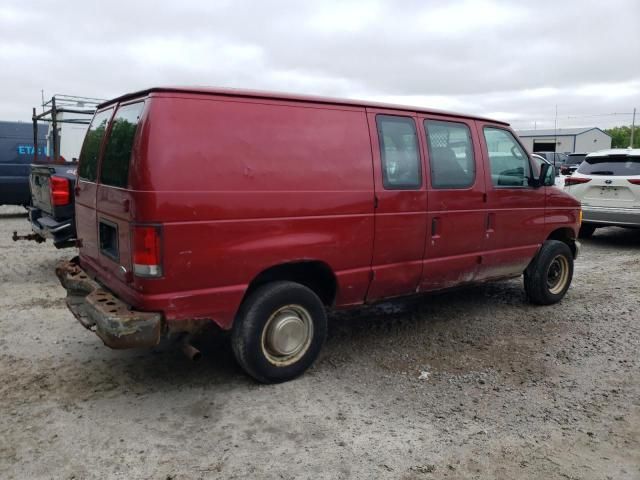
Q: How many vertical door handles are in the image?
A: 2